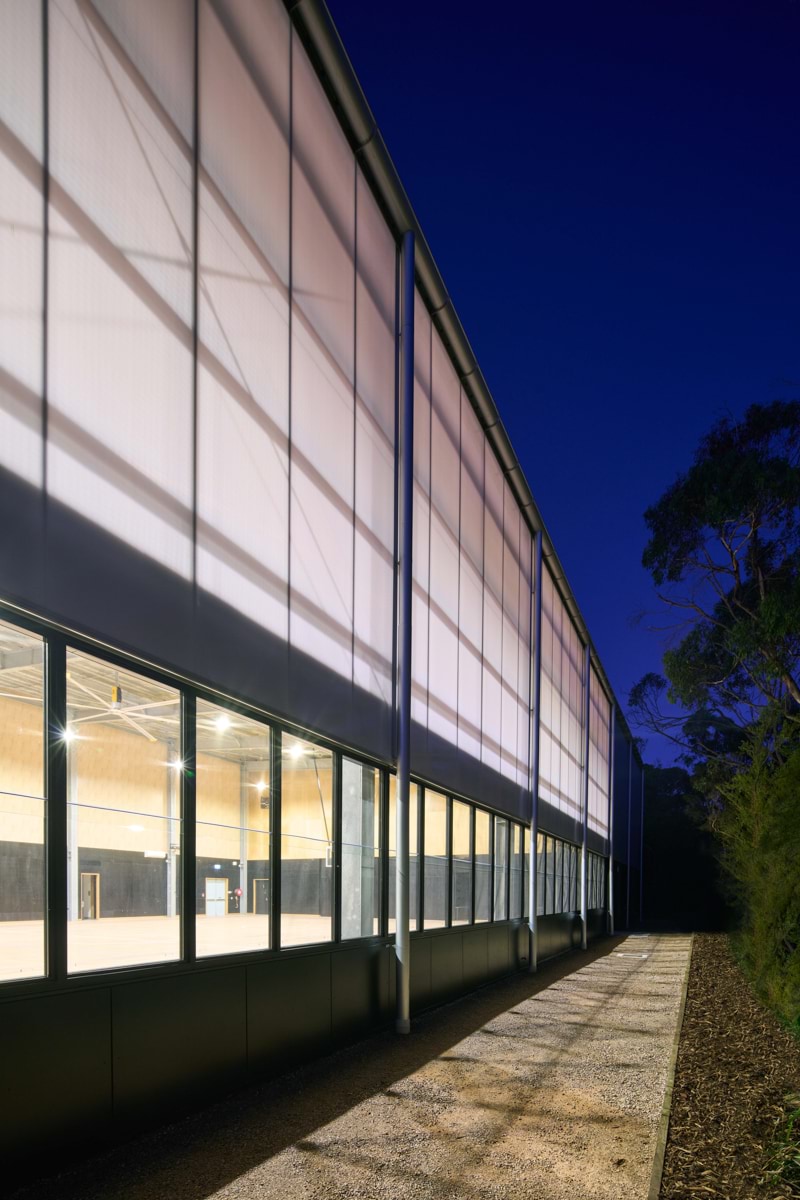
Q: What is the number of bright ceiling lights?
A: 5